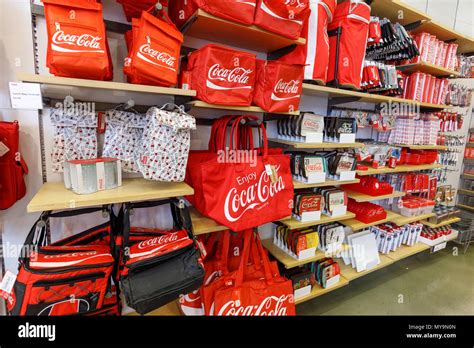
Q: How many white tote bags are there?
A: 3